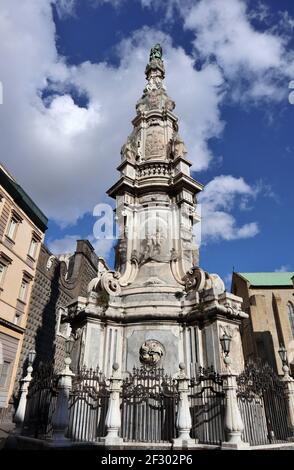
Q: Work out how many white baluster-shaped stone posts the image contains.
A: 6